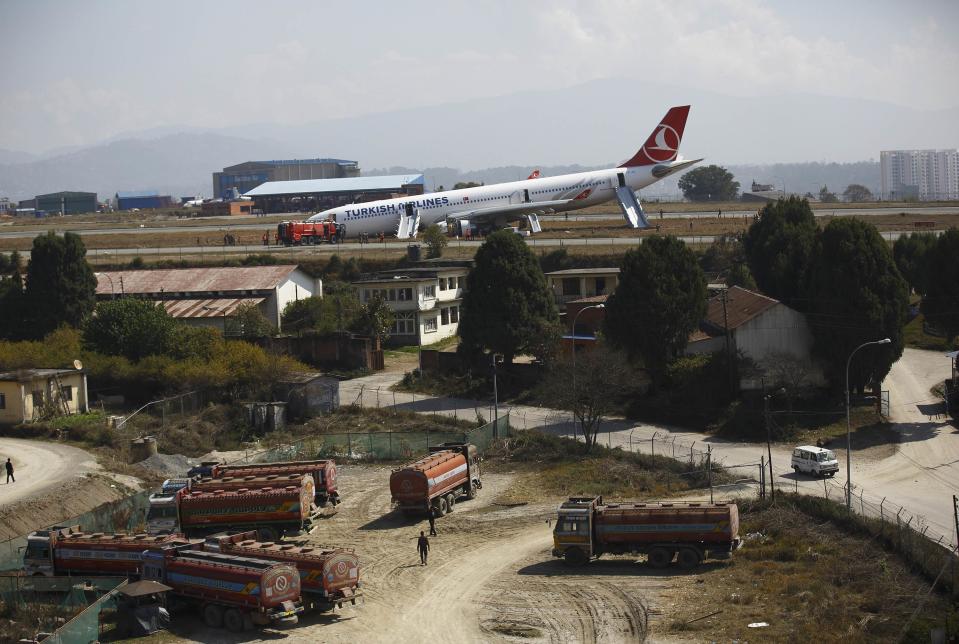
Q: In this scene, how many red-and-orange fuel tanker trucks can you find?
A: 8